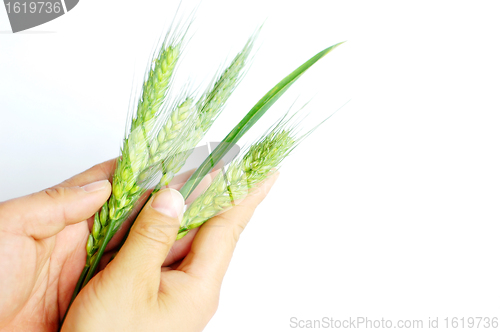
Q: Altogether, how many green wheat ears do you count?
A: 4